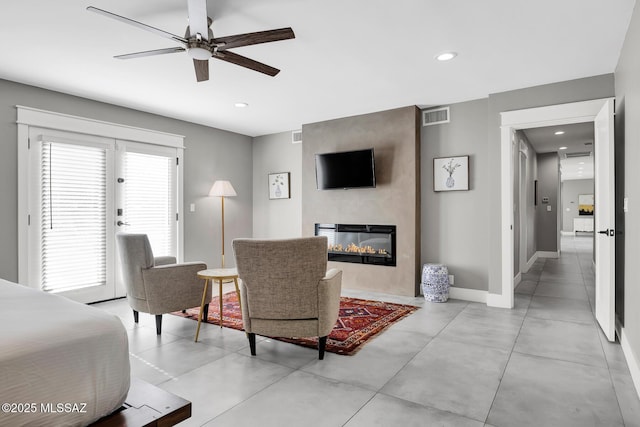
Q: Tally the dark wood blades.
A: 3